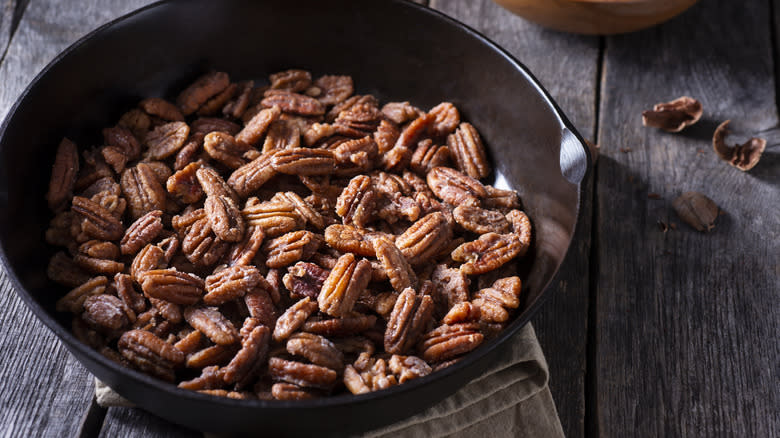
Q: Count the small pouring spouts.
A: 1